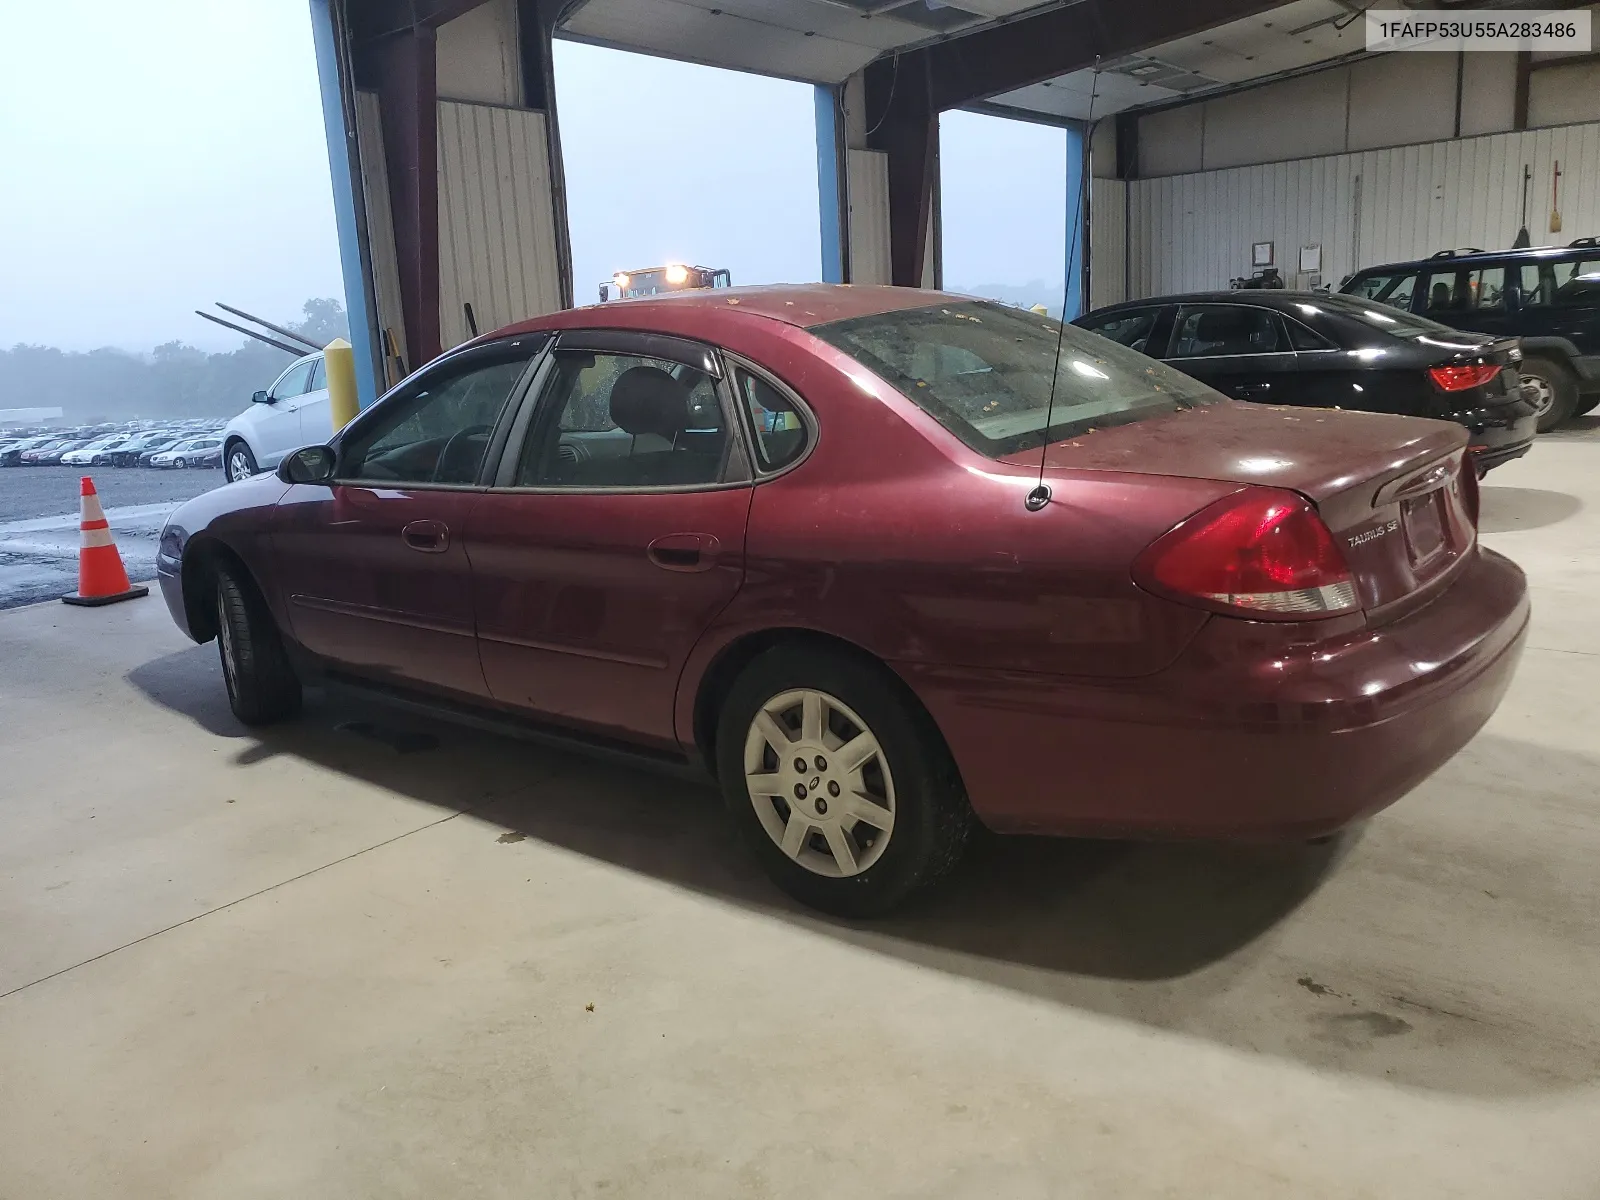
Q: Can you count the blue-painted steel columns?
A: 3